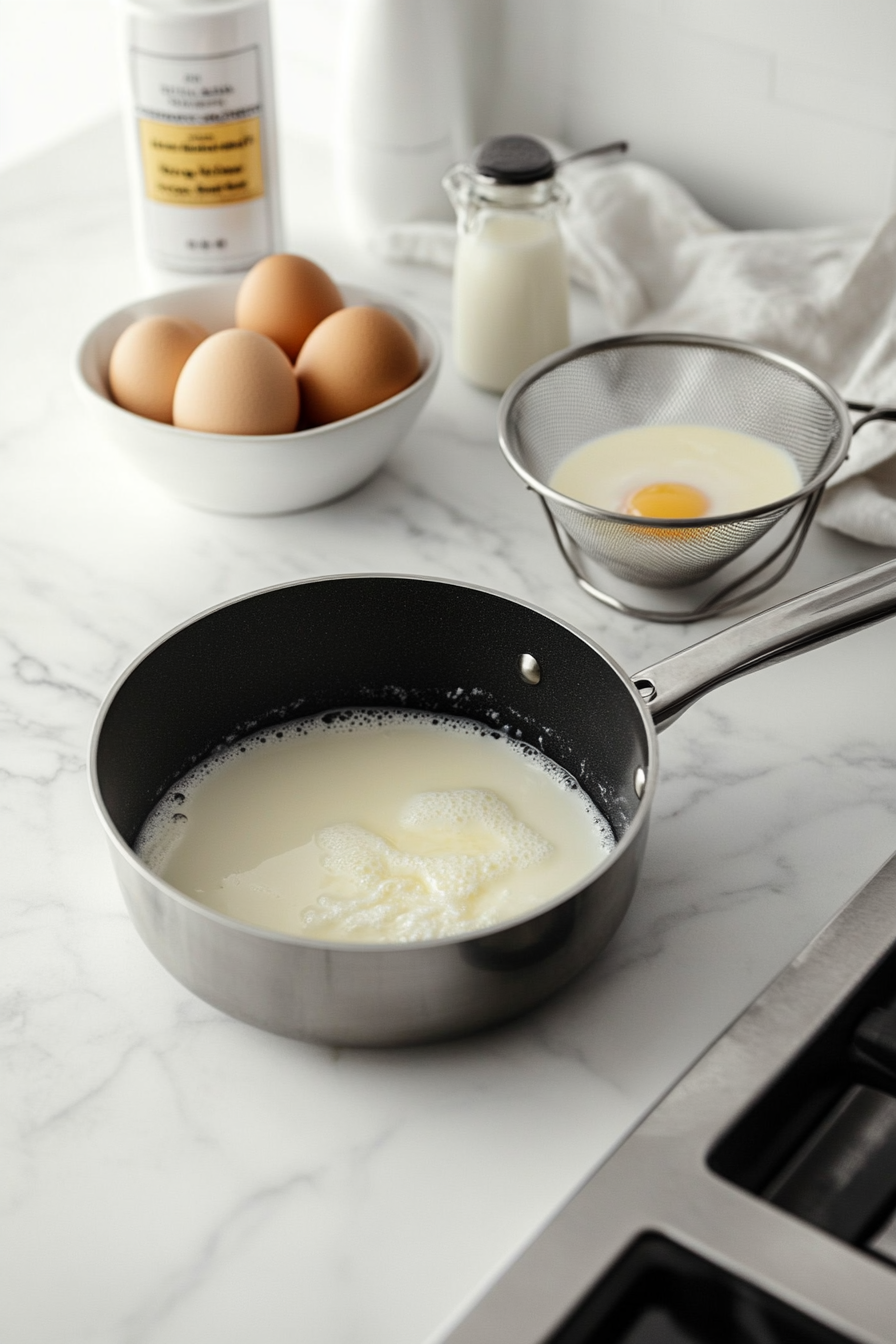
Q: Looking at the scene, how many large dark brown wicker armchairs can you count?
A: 0